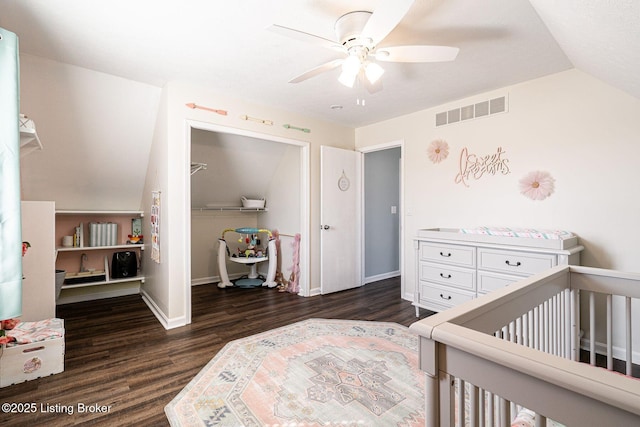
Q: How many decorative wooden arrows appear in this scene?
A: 3